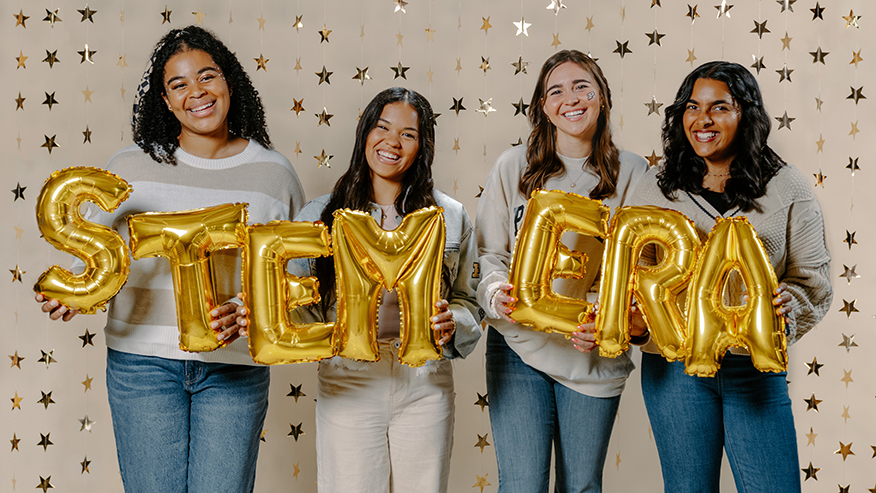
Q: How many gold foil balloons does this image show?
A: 7